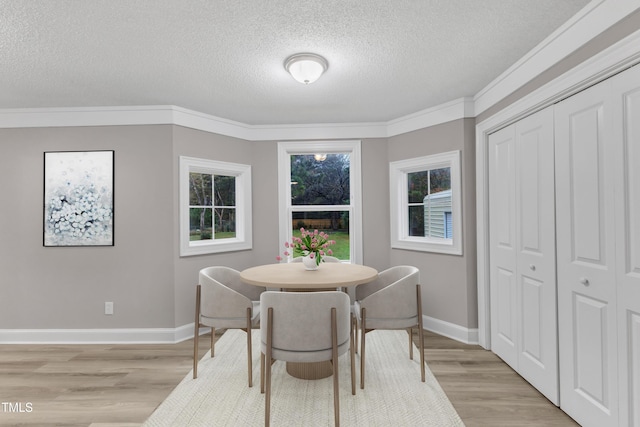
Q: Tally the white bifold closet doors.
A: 2